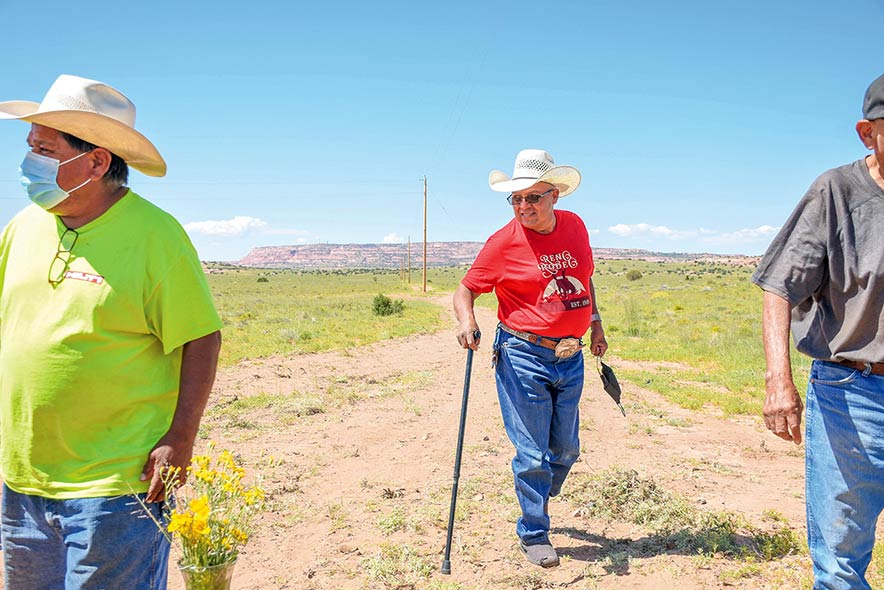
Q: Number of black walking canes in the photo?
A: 1